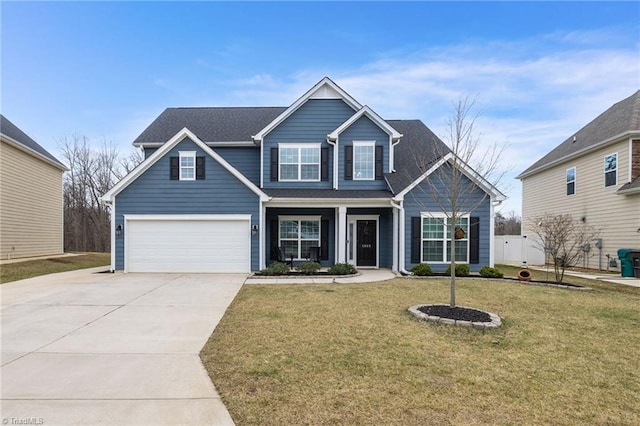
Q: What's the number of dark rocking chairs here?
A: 2